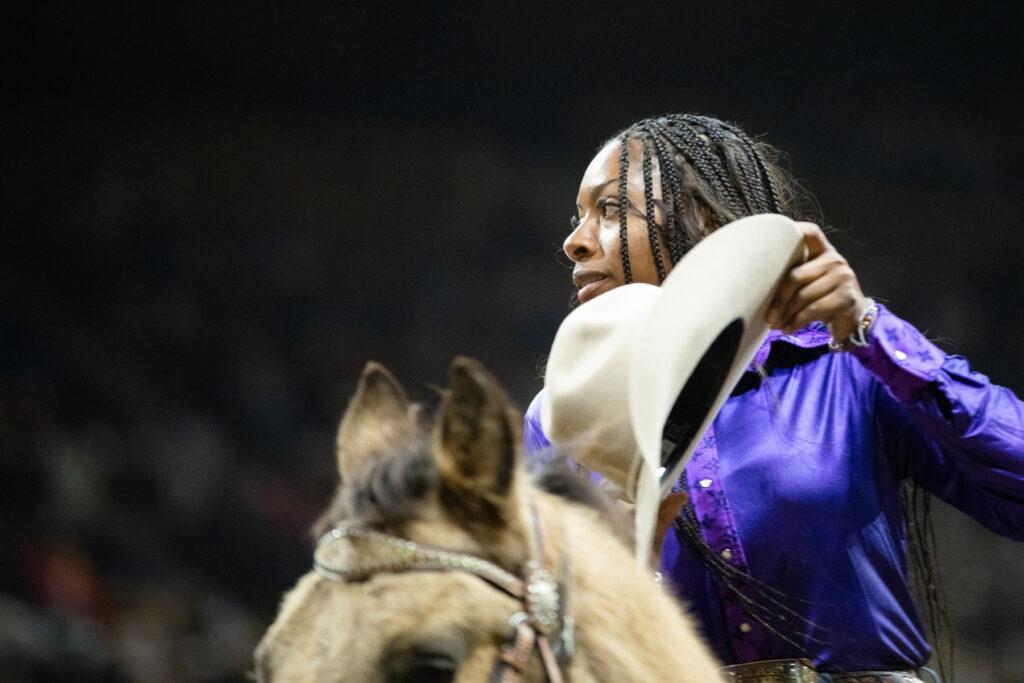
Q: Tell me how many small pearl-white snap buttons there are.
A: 4